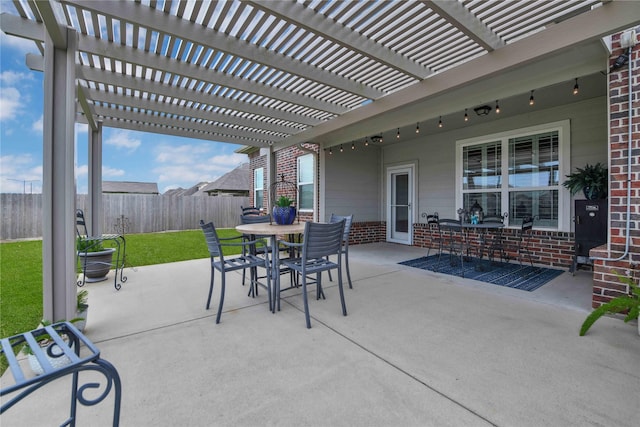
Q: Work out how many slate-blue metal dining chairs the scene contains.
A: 4